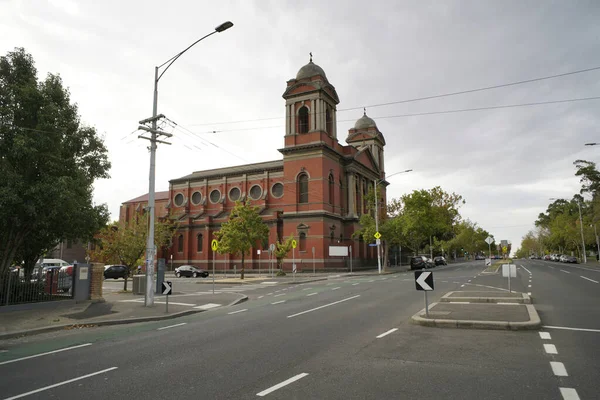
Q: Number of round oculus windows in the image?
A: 6